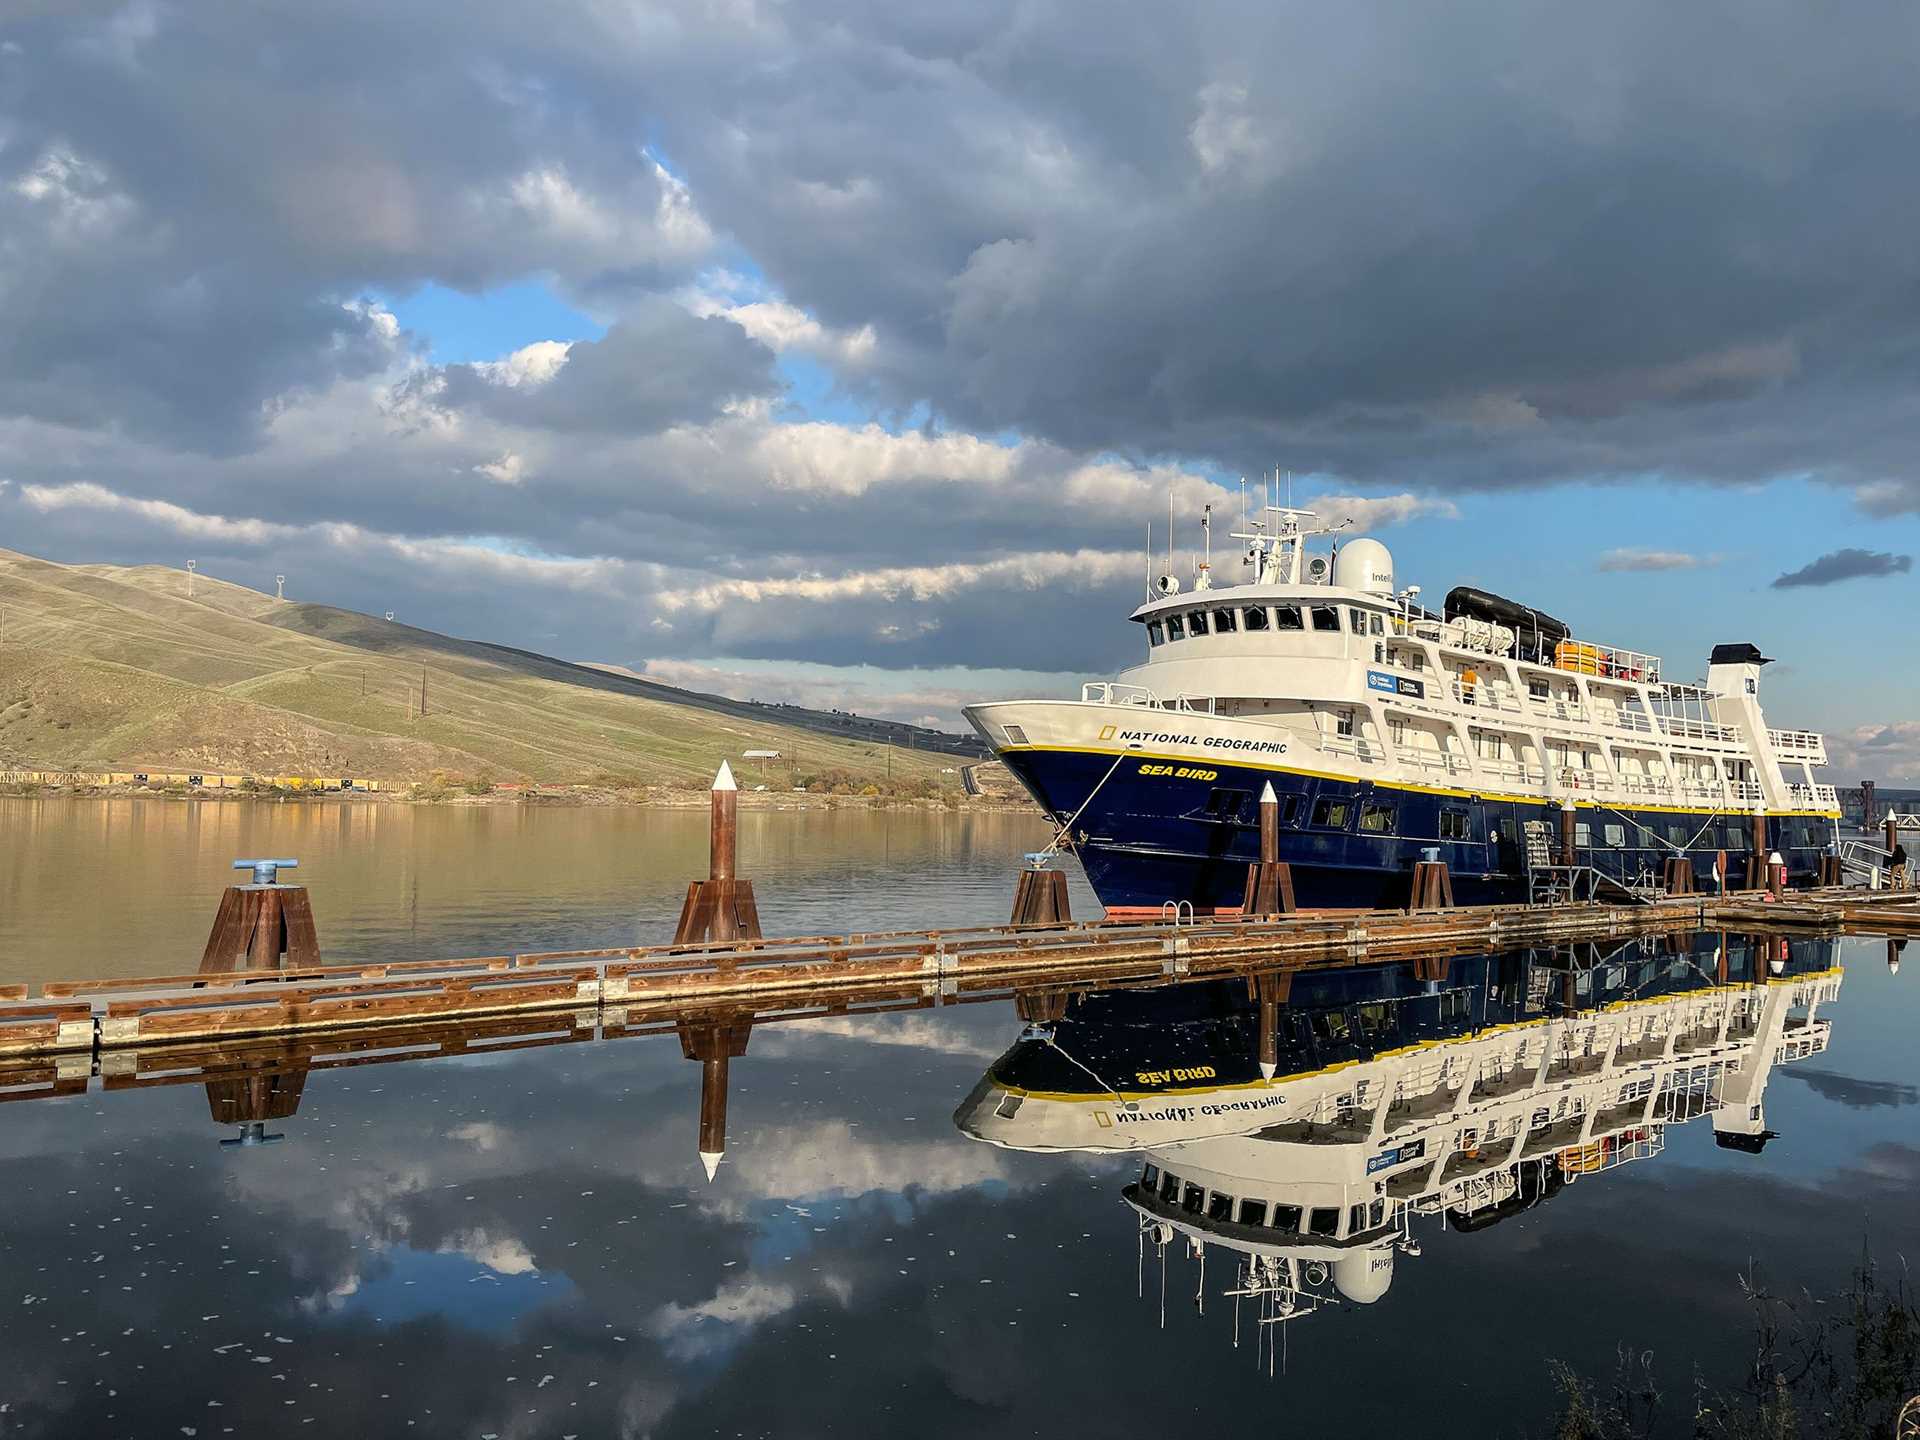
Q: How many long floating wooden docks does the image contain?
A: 1